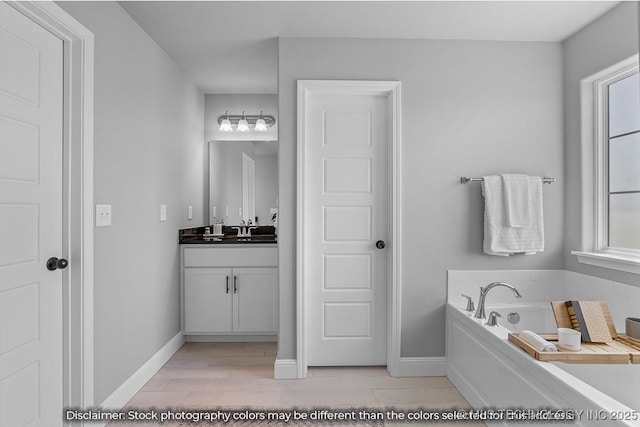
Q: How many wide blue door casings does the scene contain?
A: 0